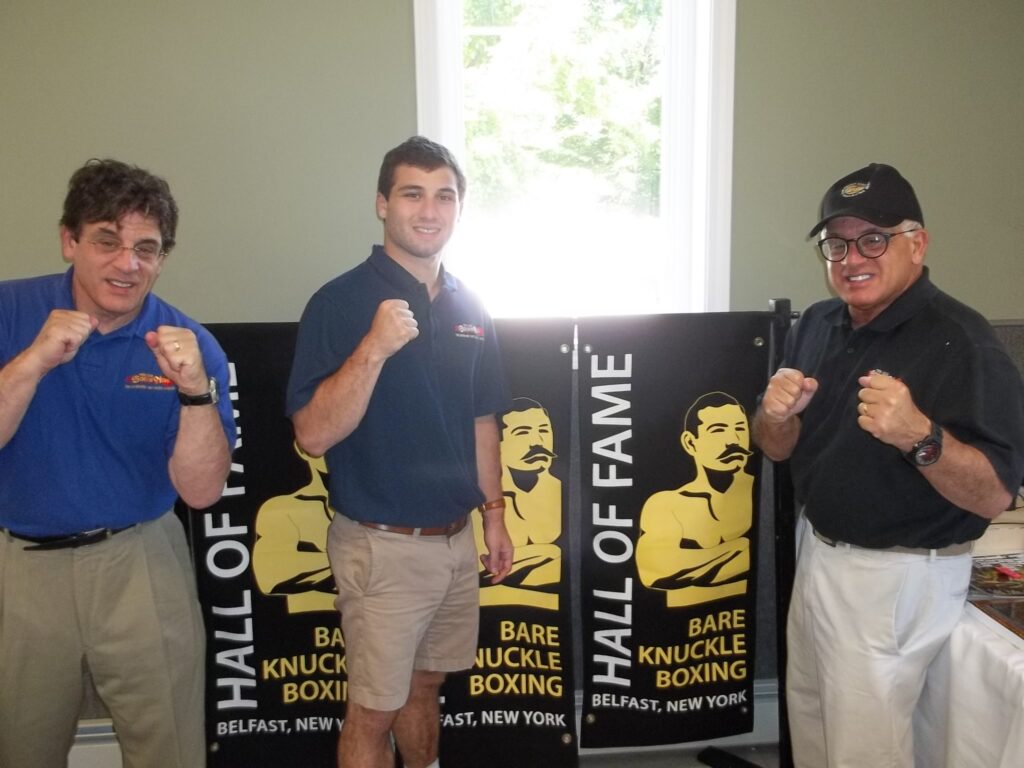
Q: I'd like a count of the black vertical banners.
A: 3